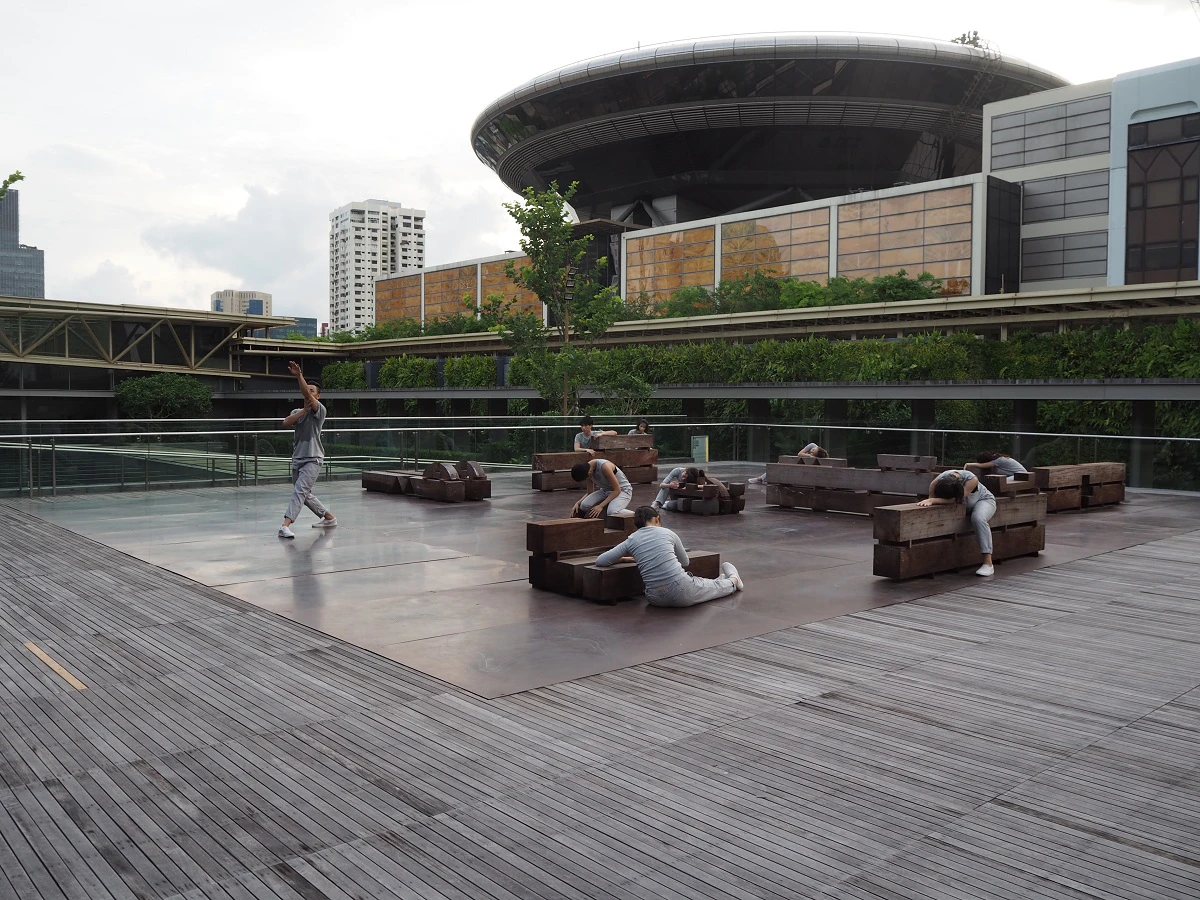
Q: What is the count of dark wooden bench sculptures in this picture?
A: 7